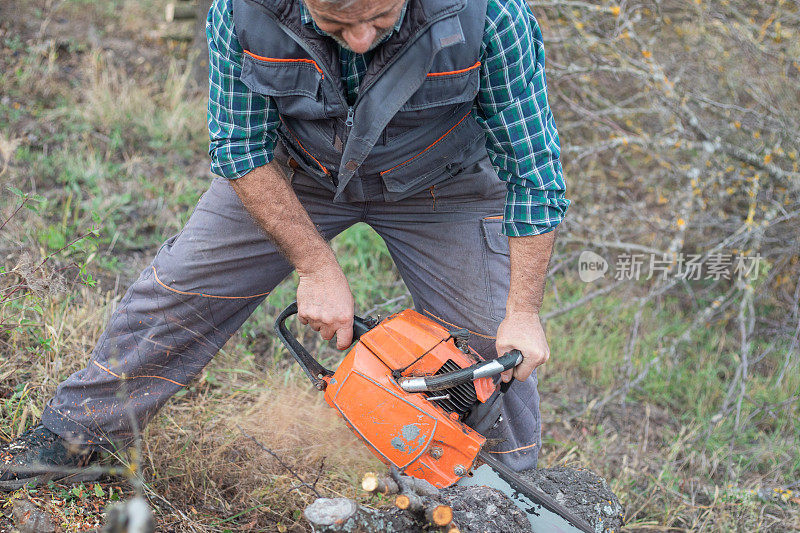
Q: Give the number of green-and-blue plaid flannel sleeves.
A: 2